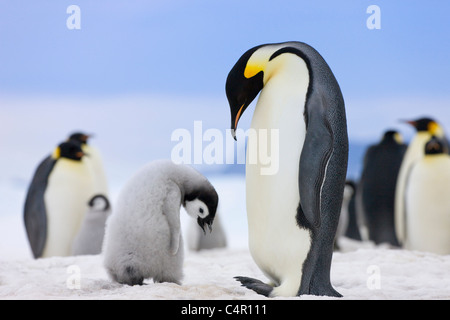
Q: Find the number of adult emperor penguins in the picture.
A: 6